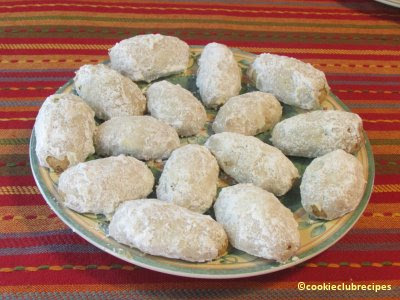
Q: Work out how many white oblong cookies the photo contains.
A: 15